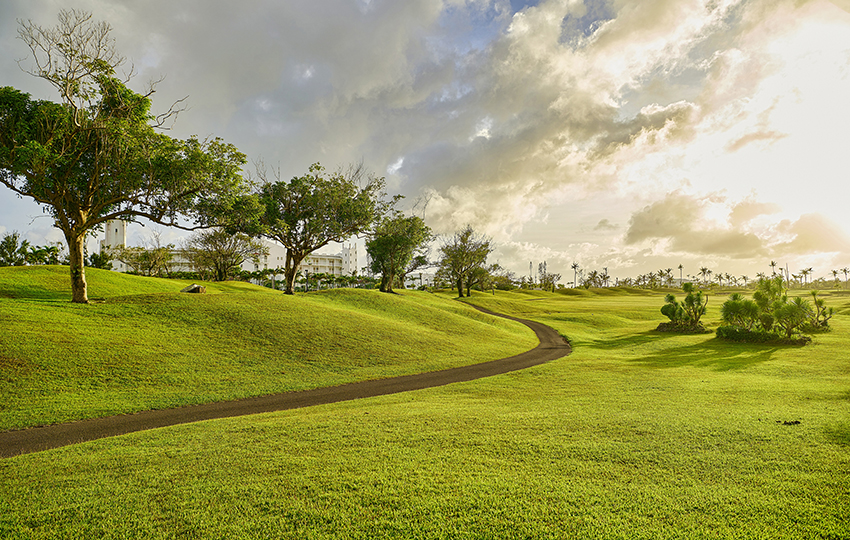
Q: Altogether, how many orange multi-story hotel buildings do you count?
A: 0